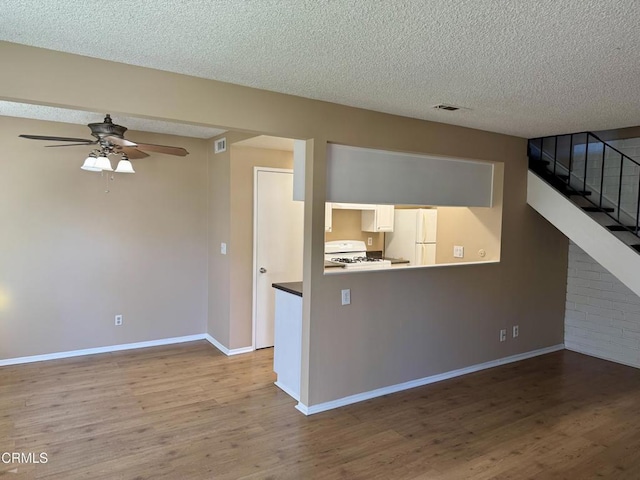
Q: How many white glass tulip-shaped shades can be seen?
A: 3